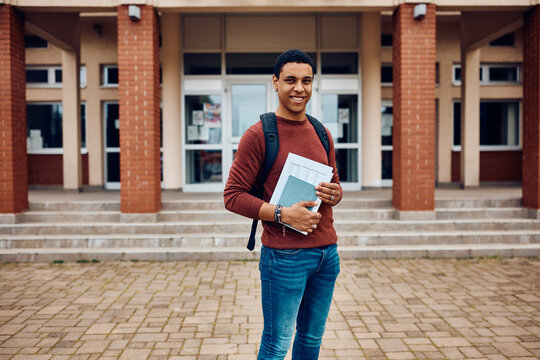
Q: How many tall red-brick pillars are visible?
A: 4